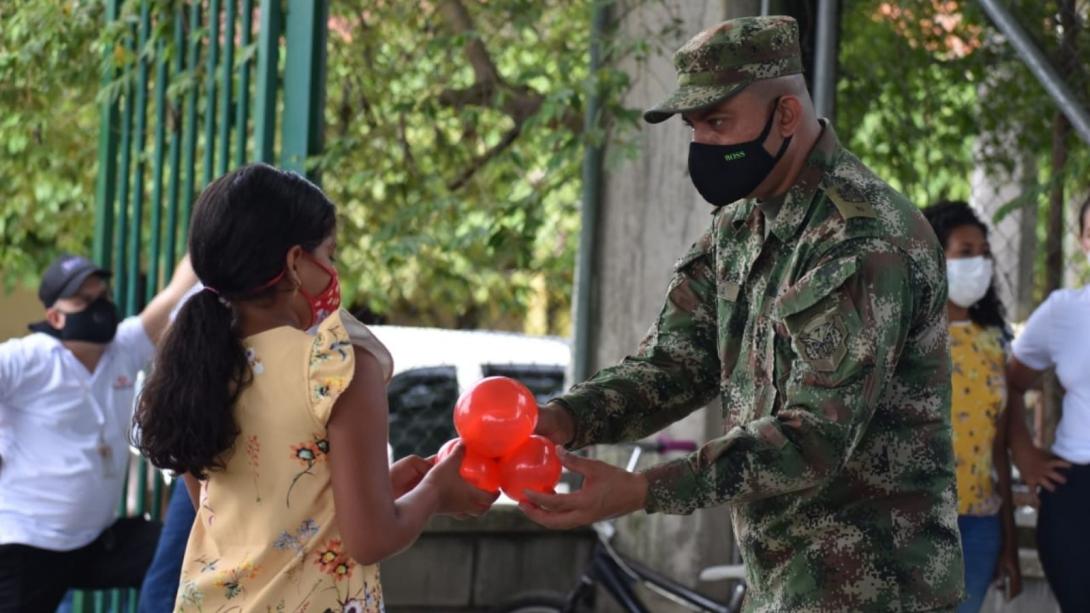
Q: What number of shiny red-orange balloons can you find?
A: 3